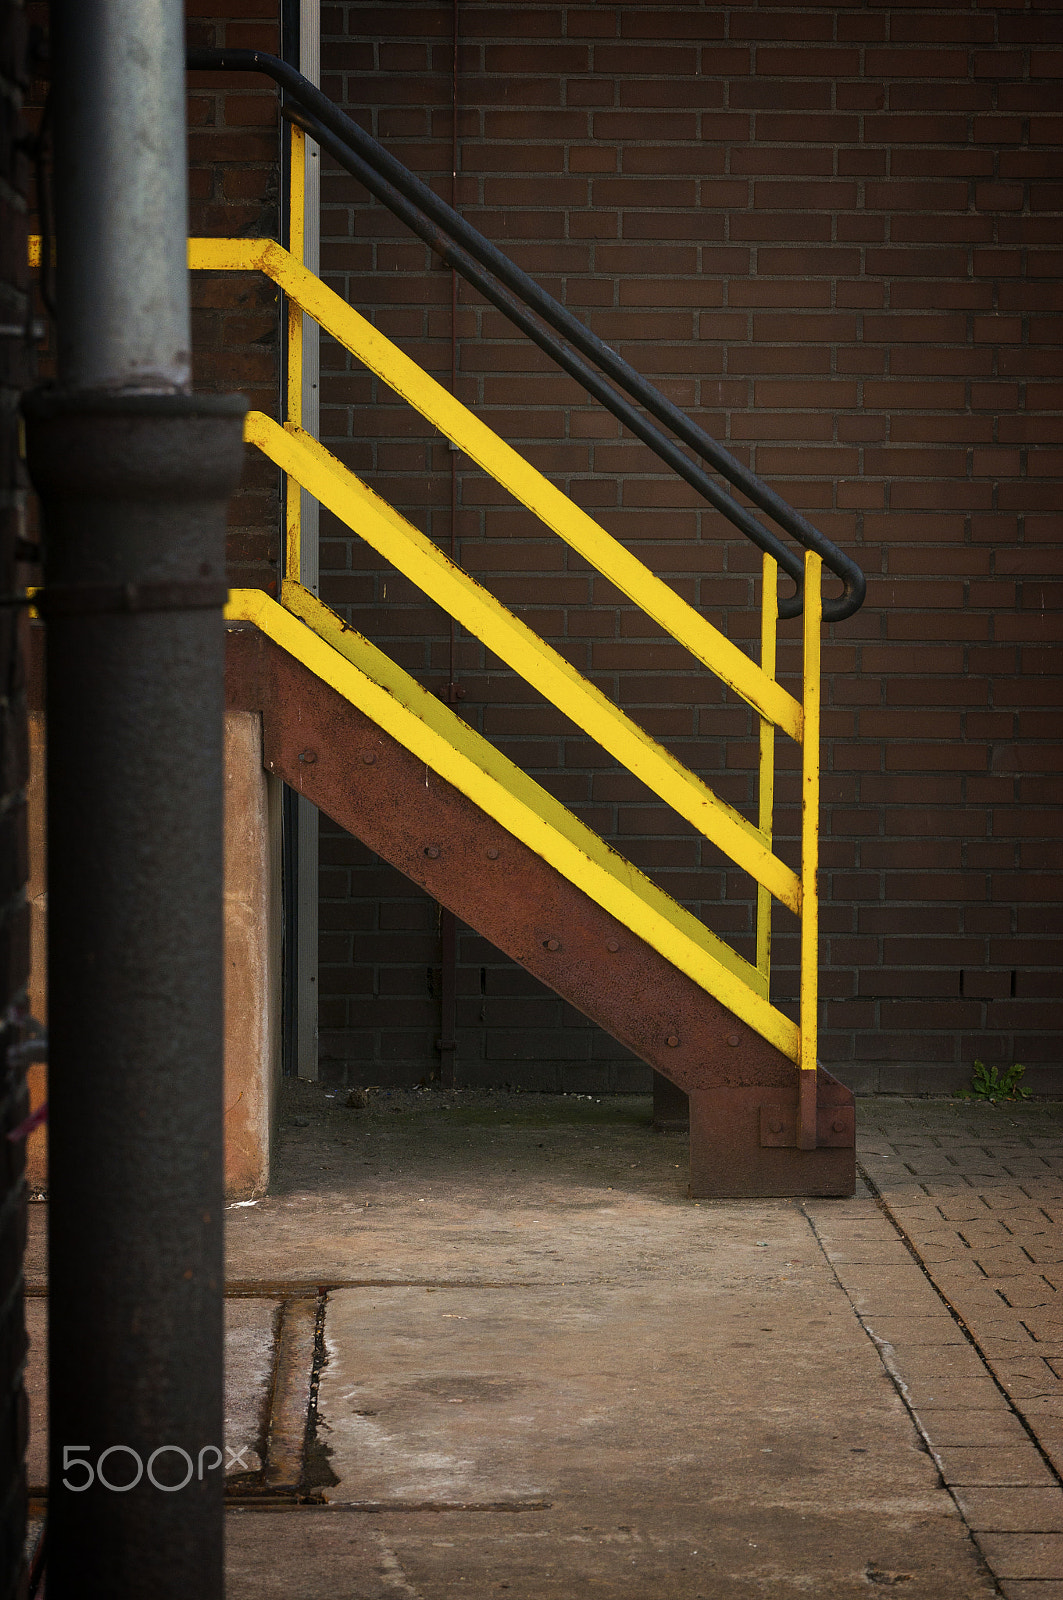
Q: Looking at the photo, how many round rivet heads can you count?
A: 10